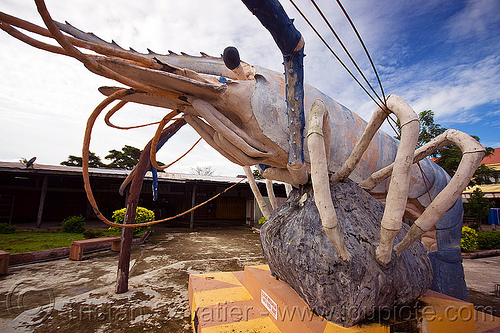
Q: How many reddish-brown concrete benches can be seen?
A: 2